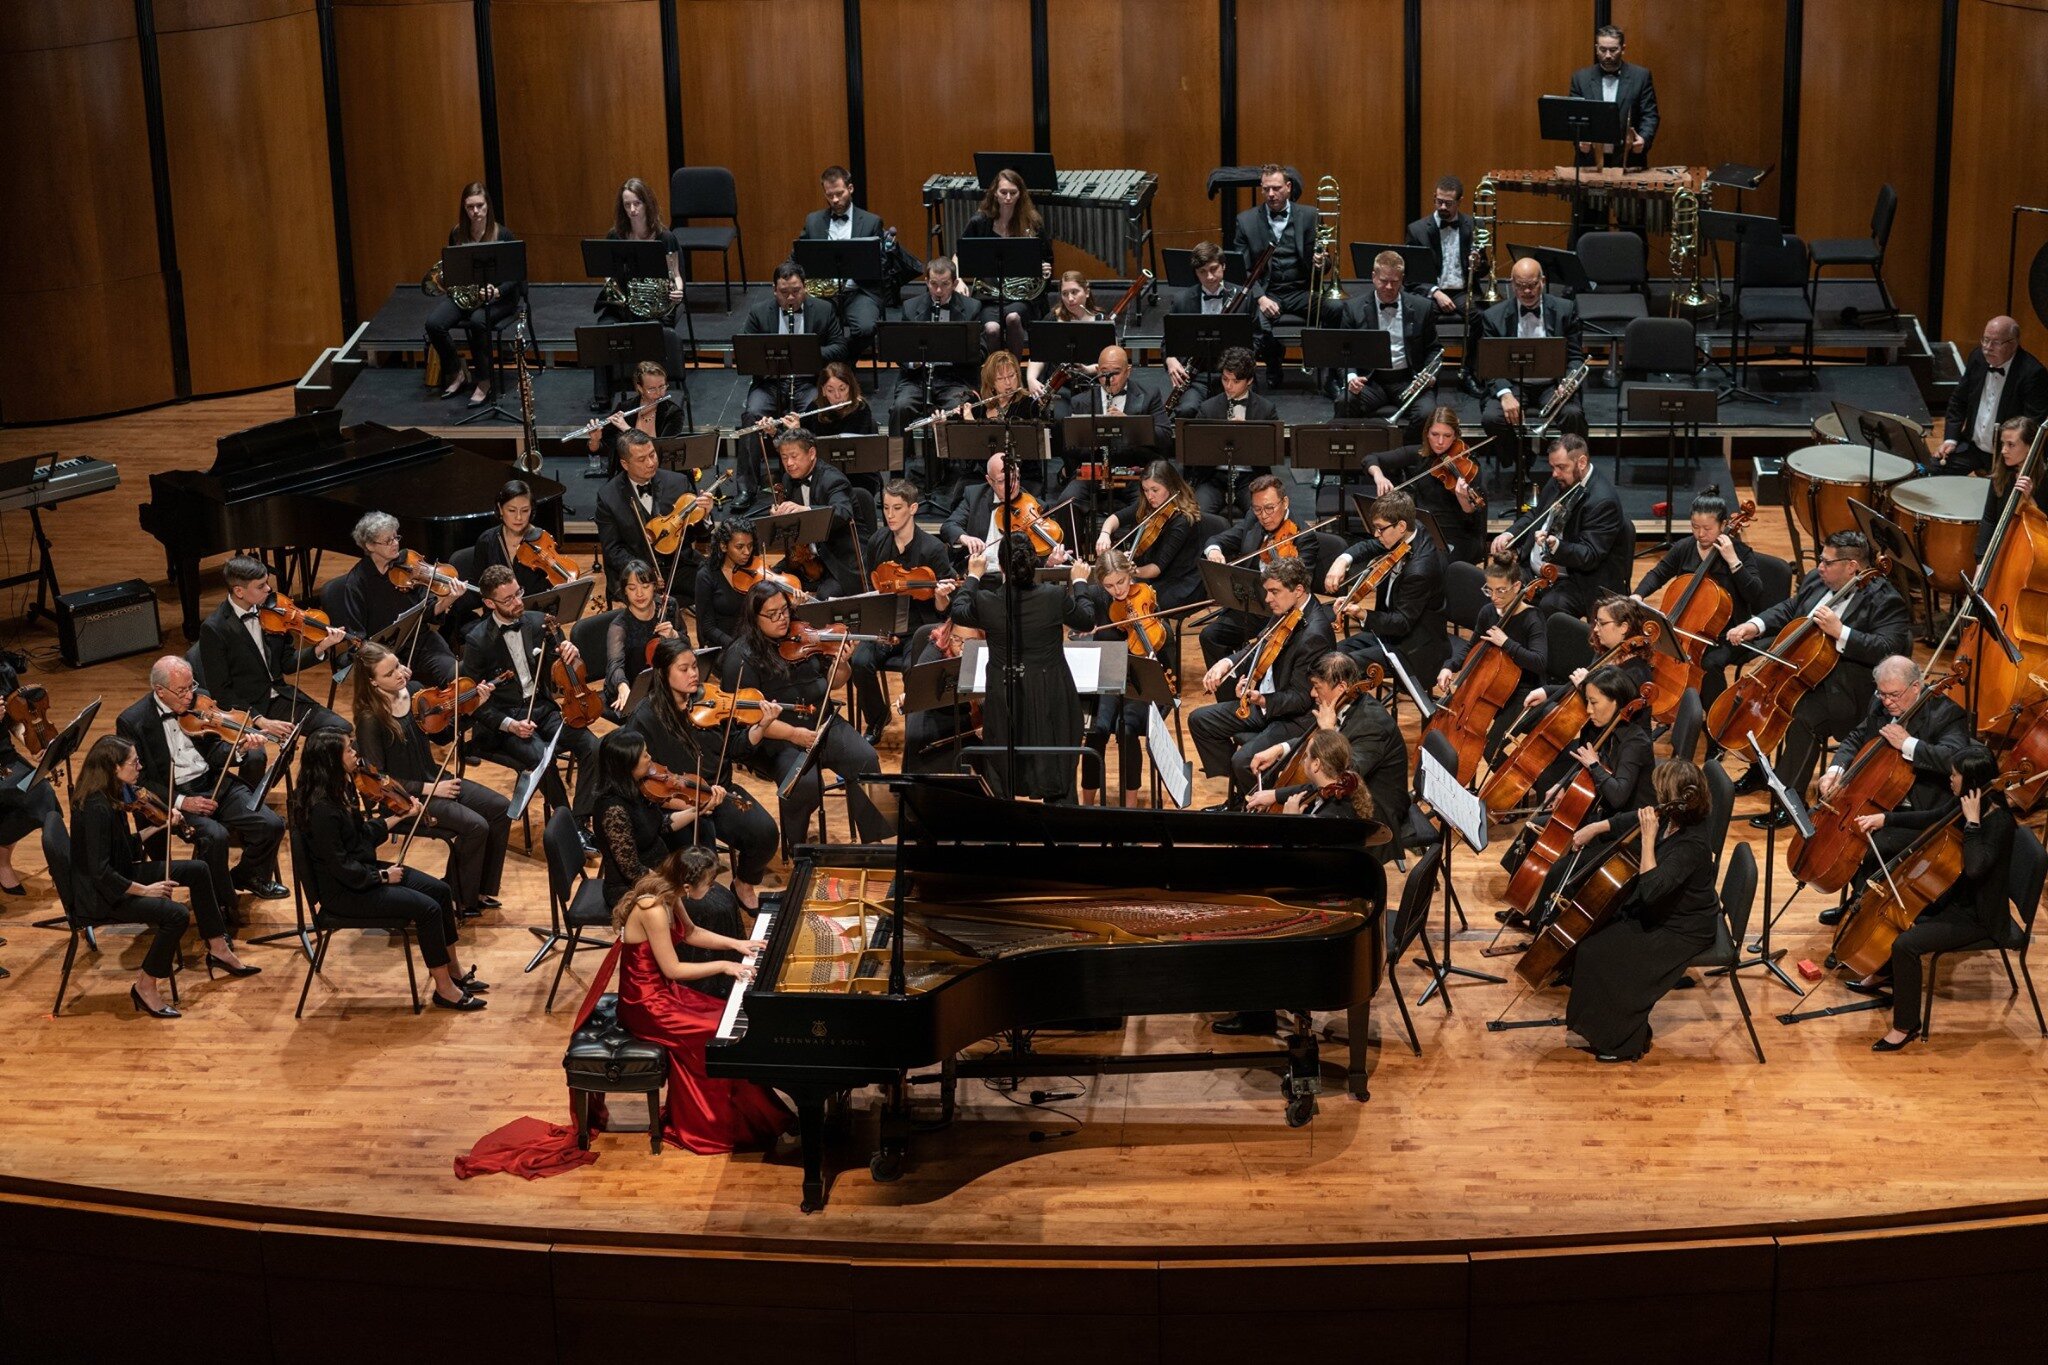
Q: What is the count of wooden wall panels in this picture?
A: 12